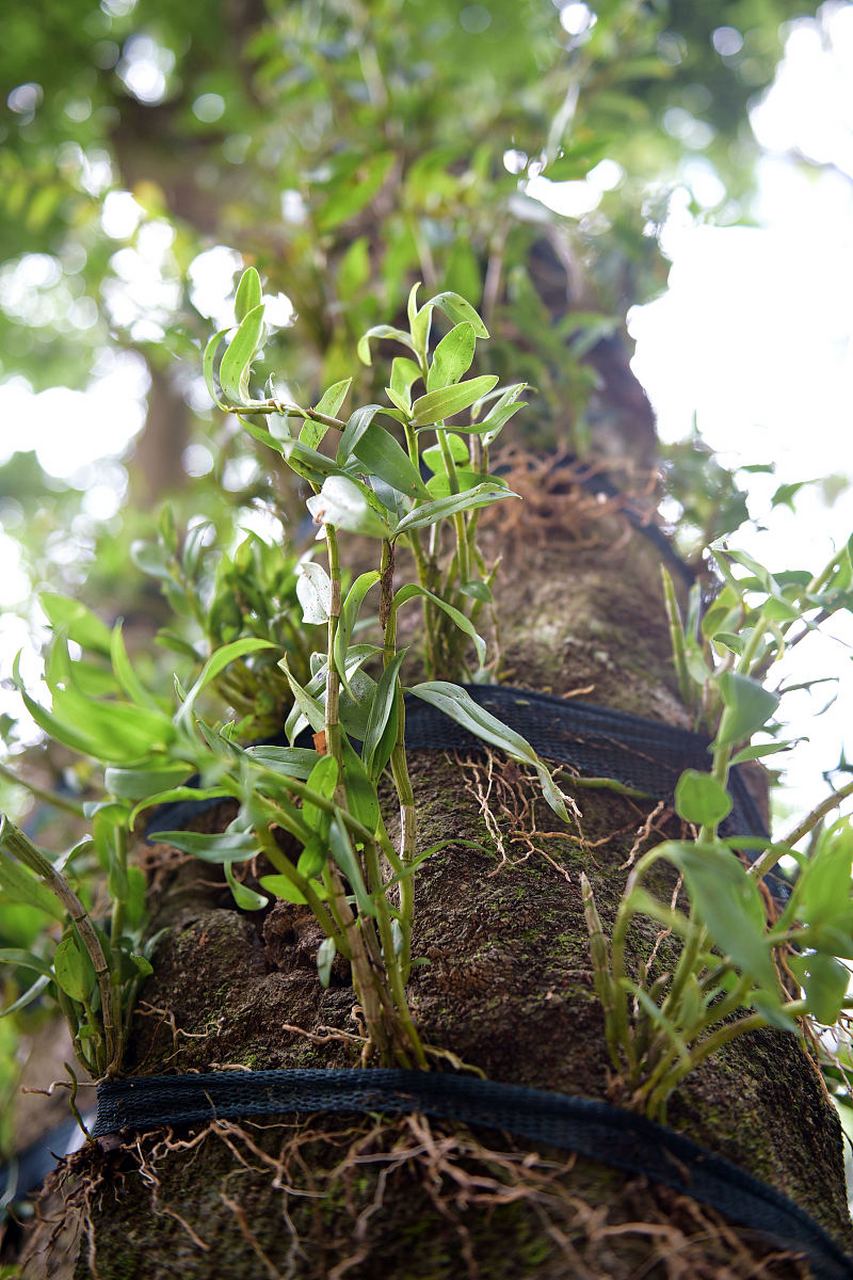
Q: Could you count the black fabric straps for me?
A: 3